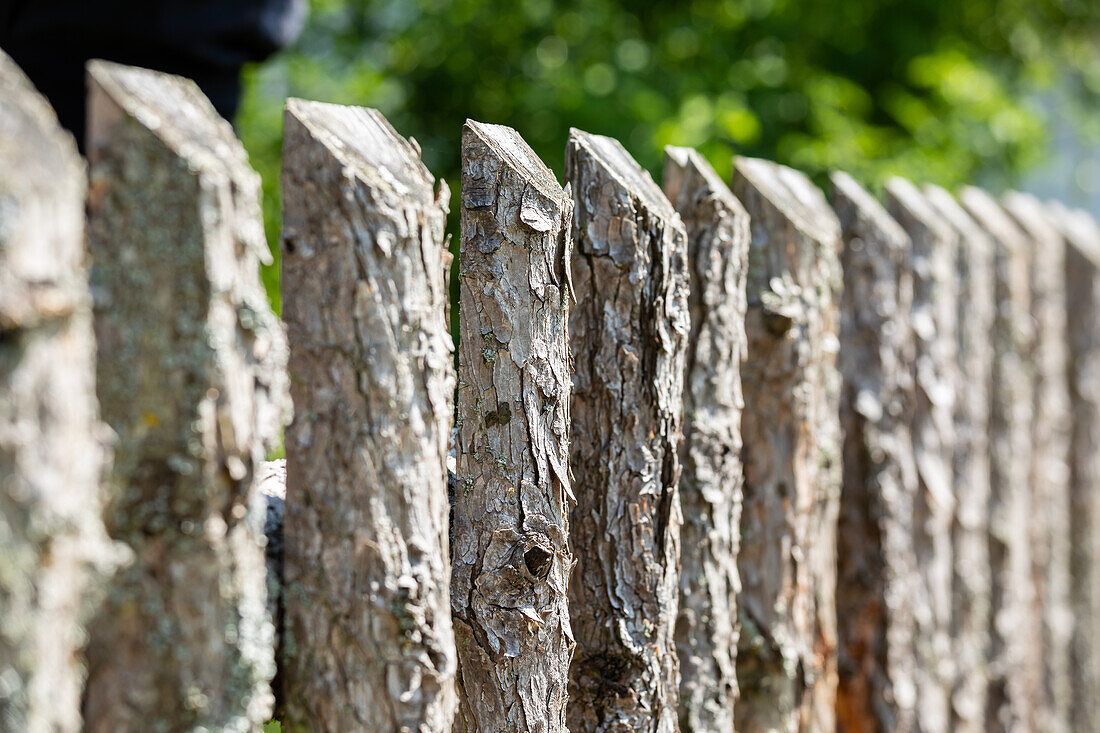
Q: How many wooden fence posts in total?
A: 13